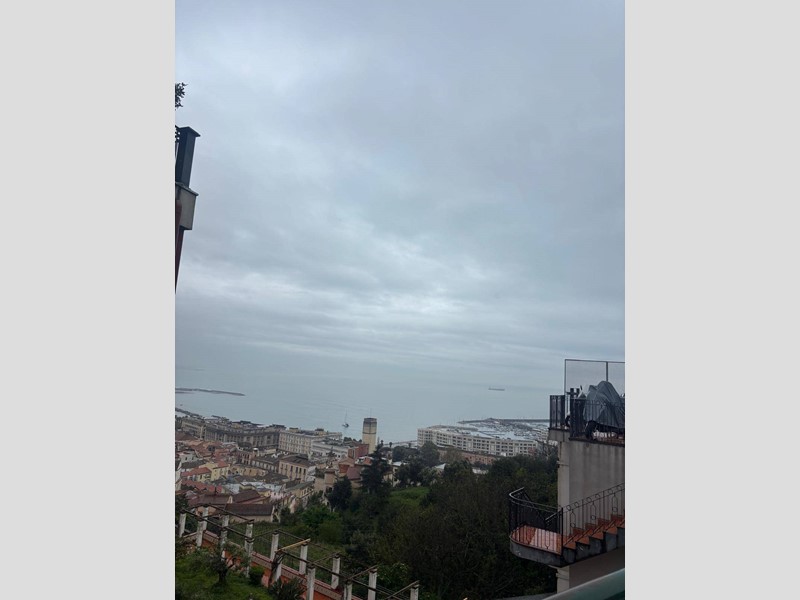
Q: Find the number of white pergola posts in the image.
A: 15